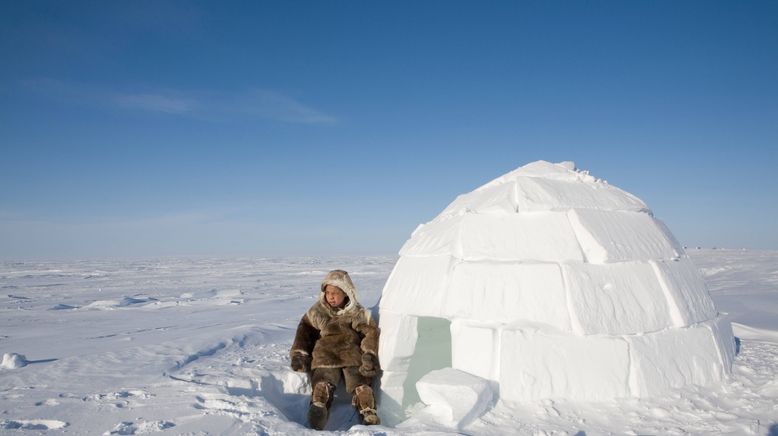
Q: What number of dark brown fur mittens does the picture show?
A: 2